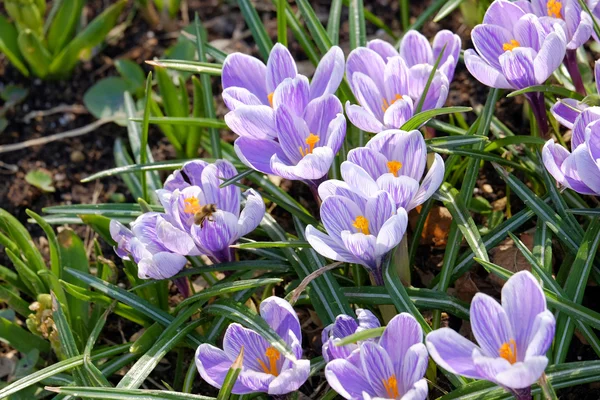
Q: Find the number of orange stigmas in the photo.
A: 11